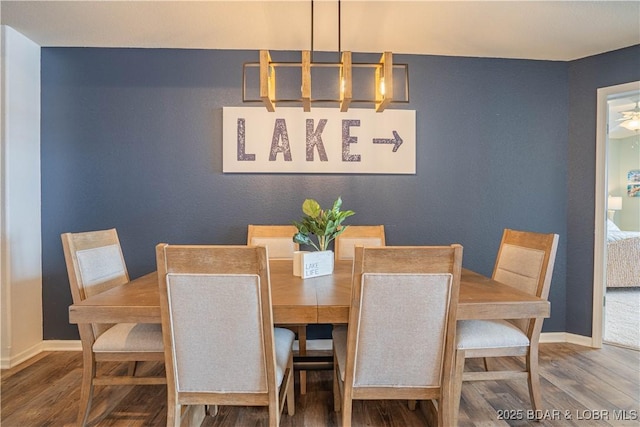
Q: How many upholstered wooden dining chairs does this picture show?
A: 6